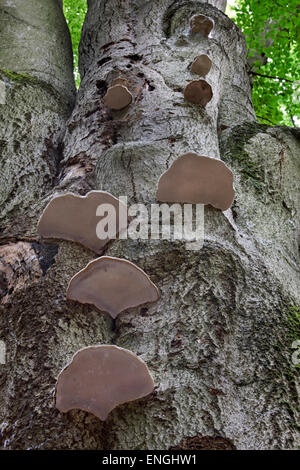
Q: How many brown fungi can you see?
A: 8